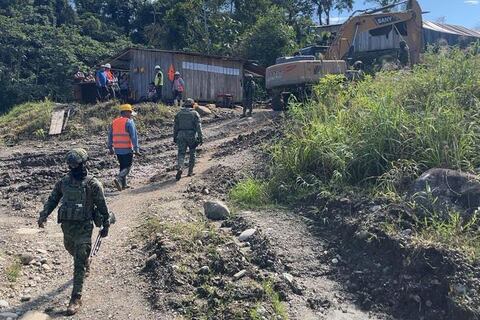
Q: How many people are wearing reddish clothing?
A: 3